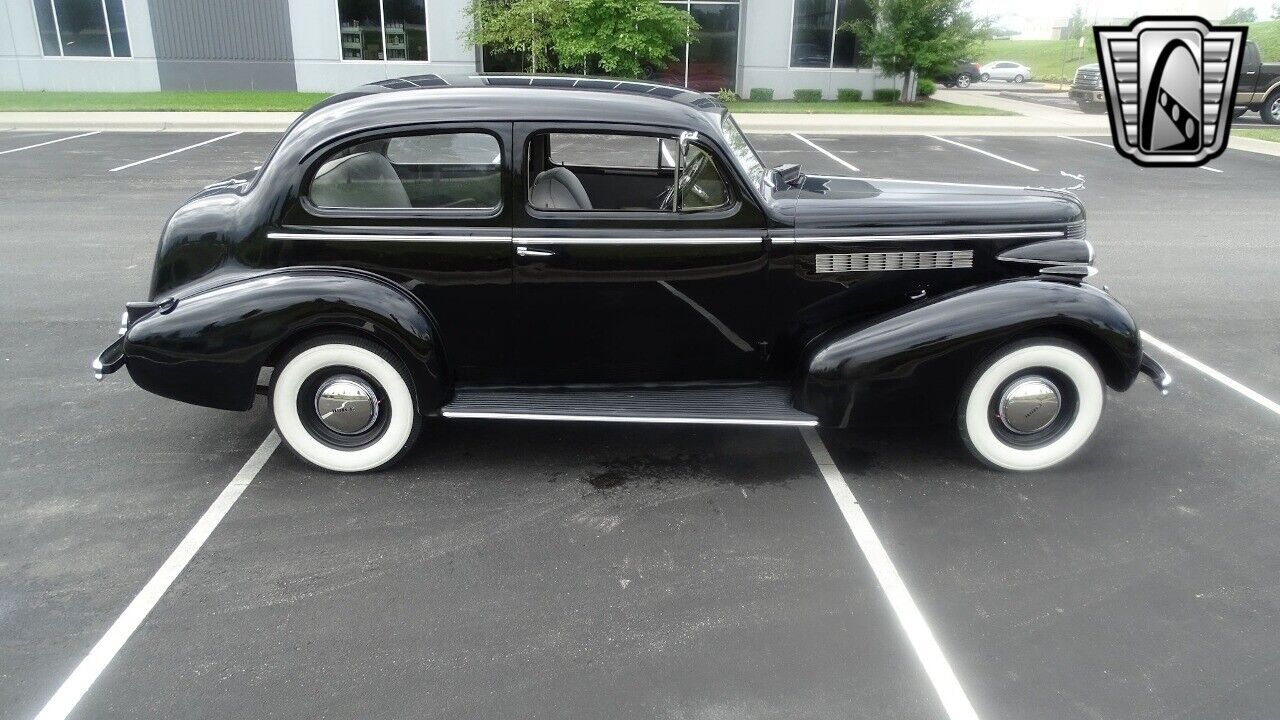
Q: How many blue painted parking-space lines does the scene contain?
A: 0